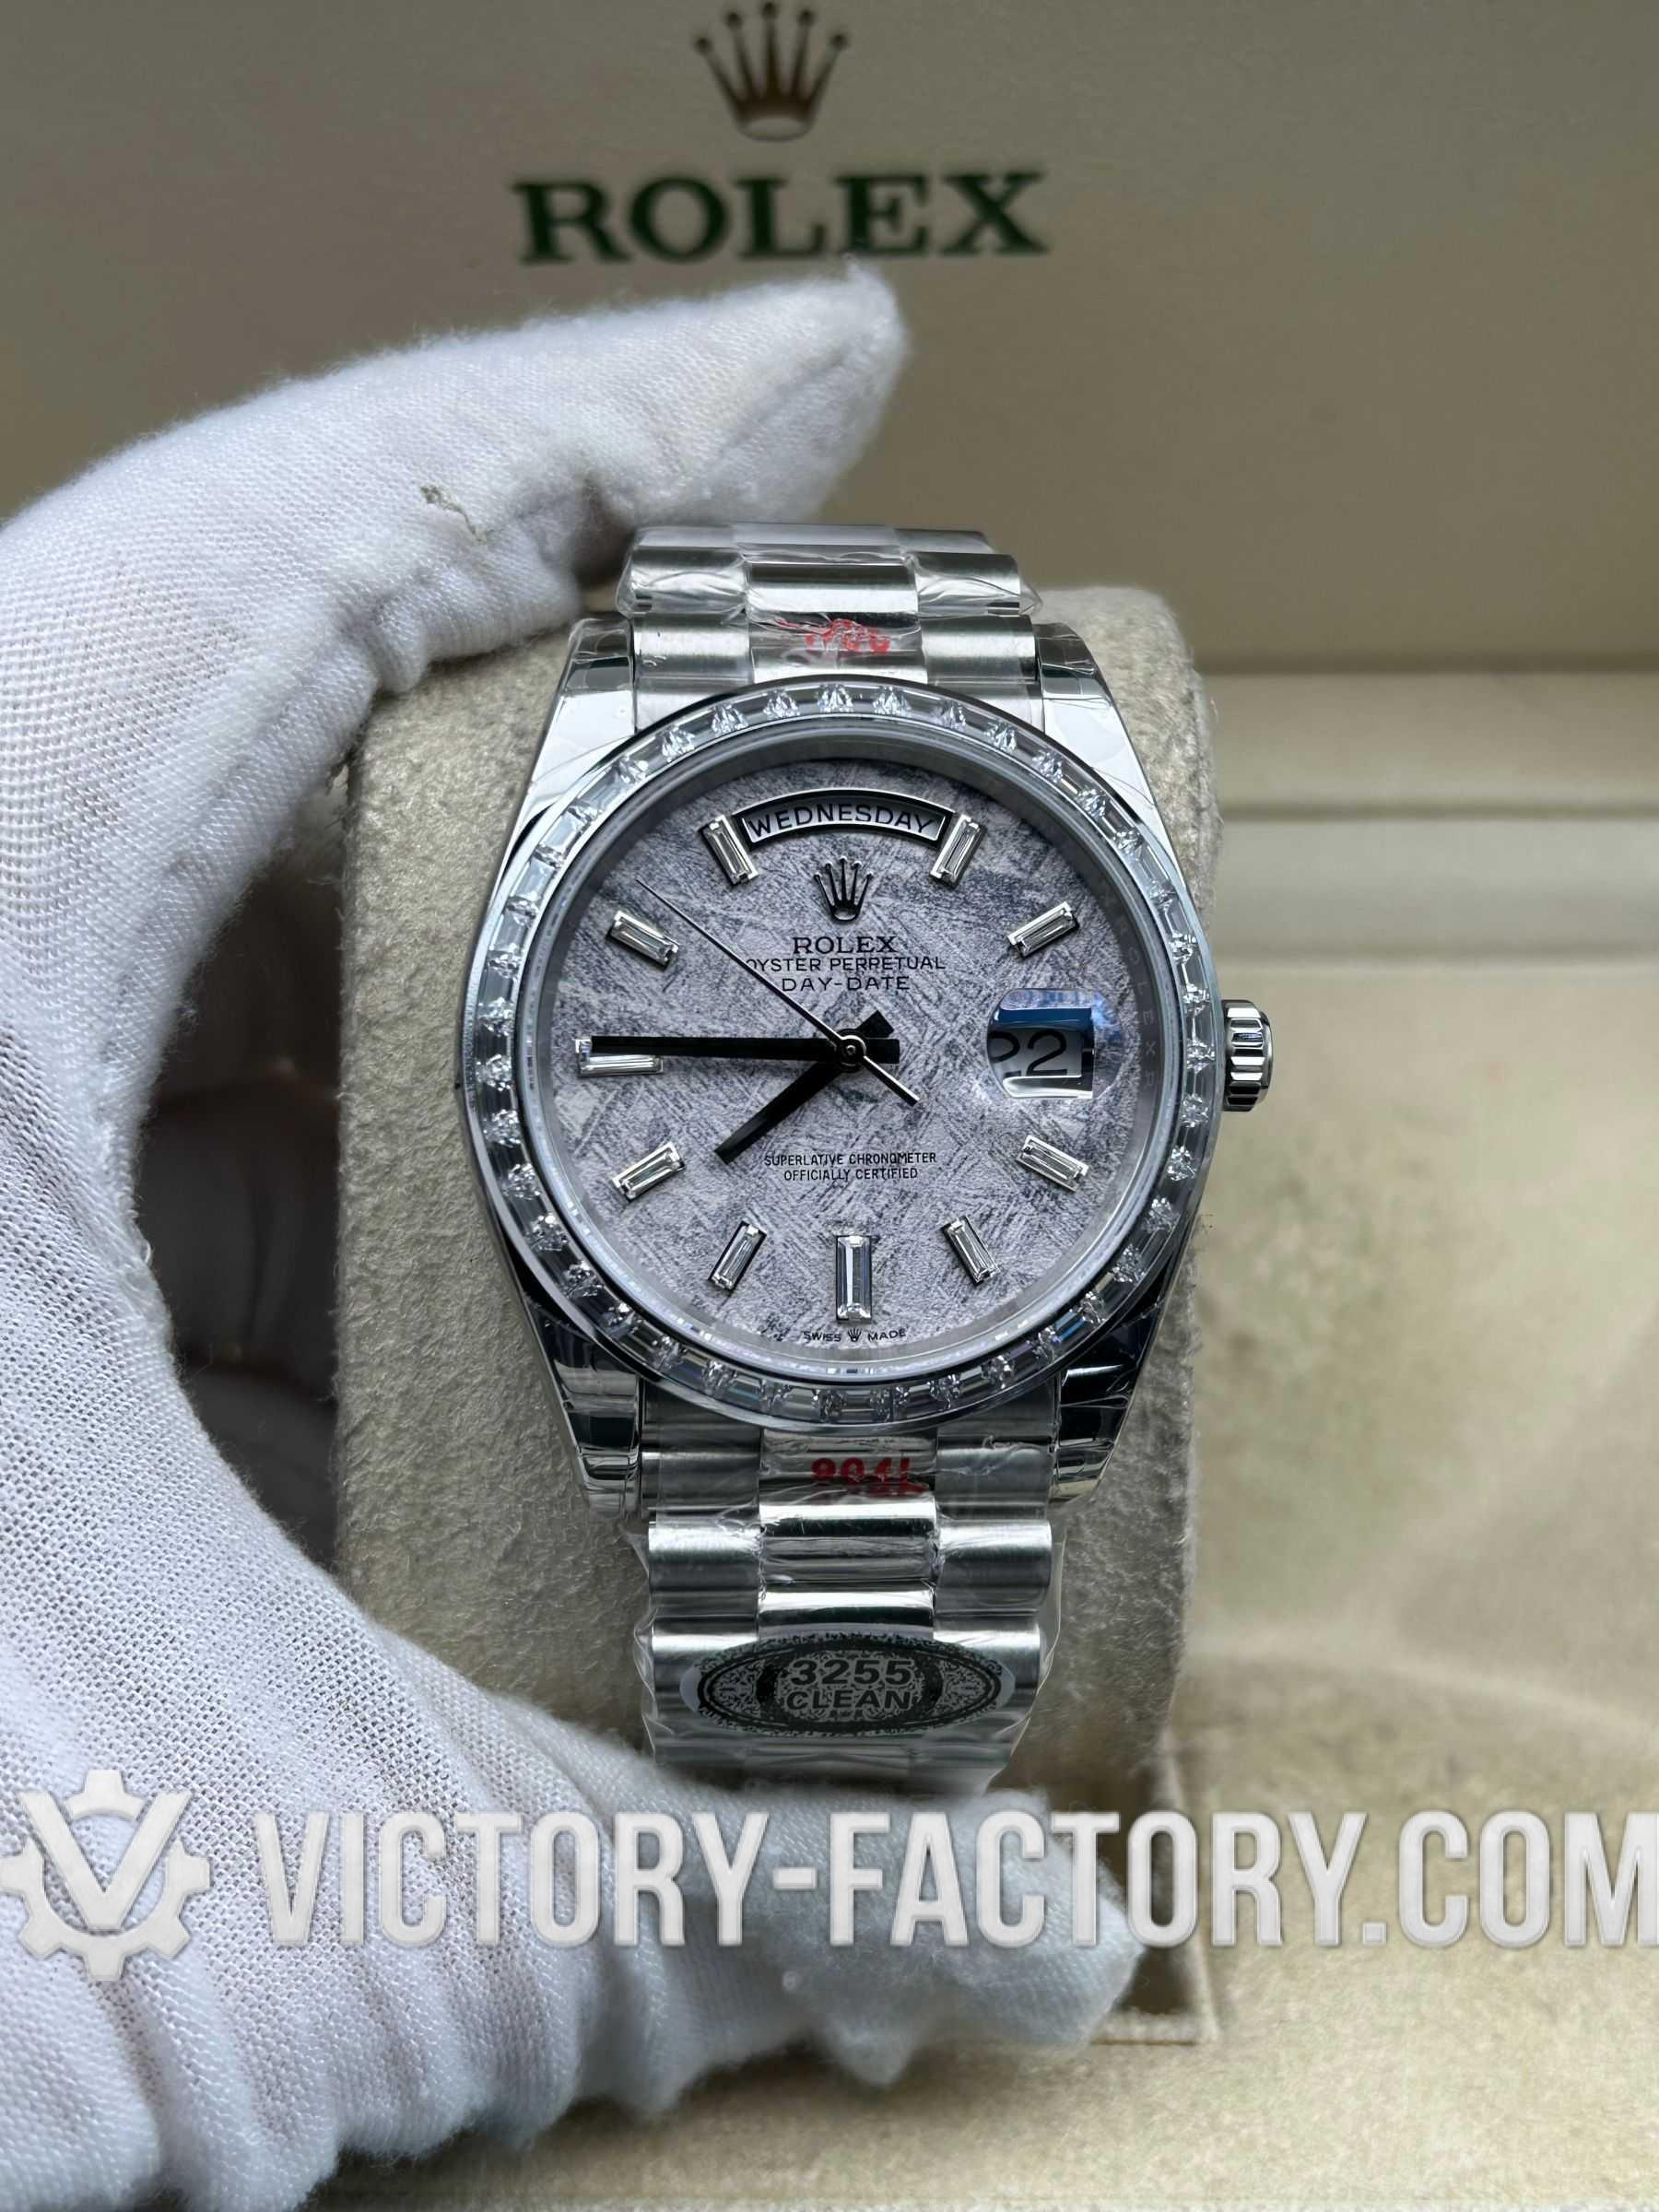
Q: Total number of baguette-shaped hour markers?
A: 10